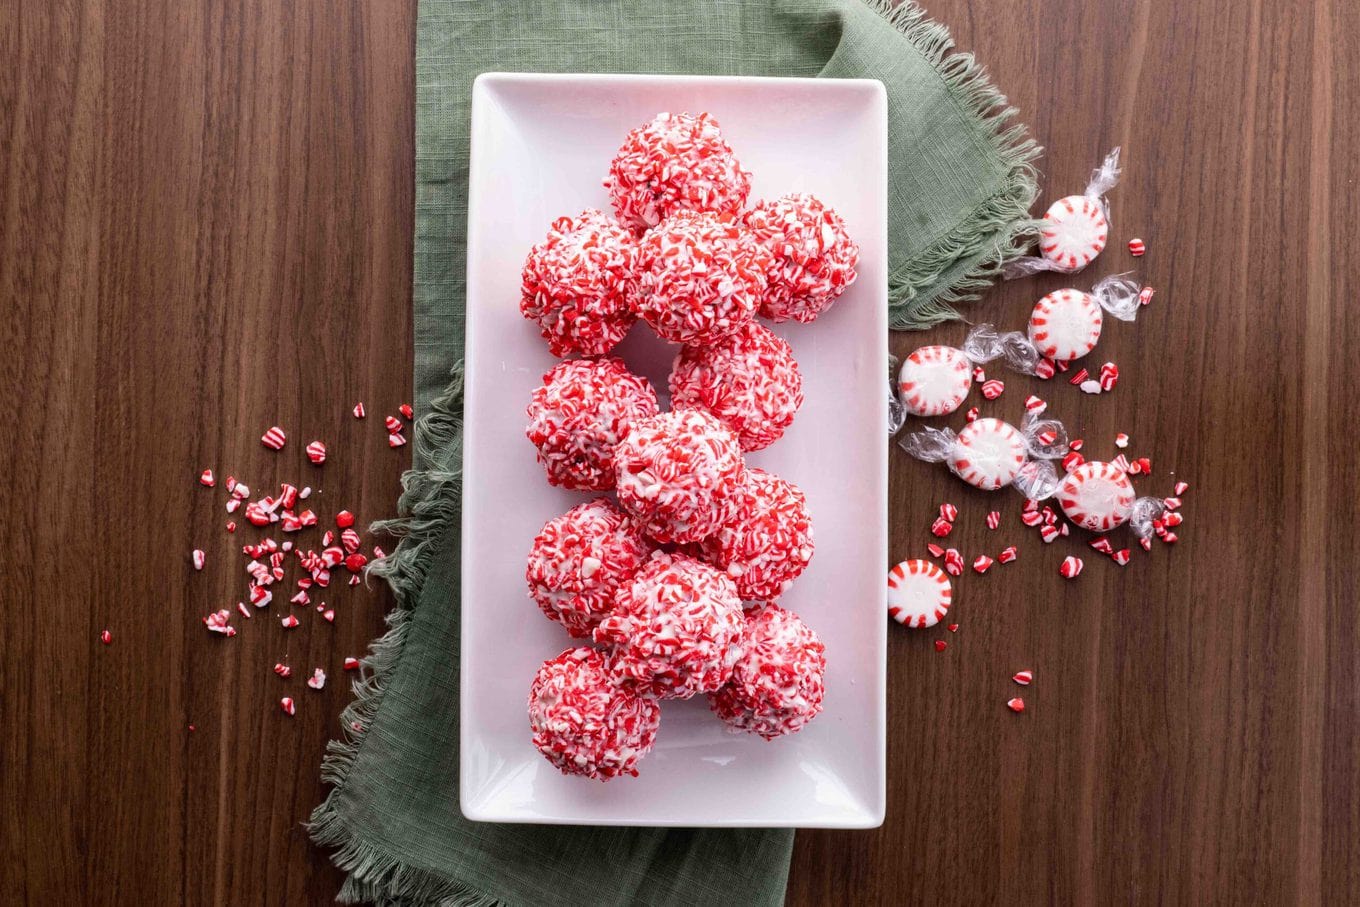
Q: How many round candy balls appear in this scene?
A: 12